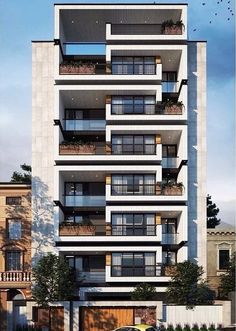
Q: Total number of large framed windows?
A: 6